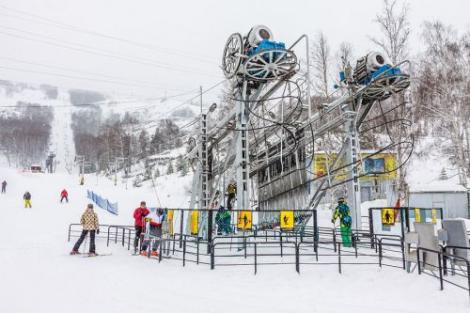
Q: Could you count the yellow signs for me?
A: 7